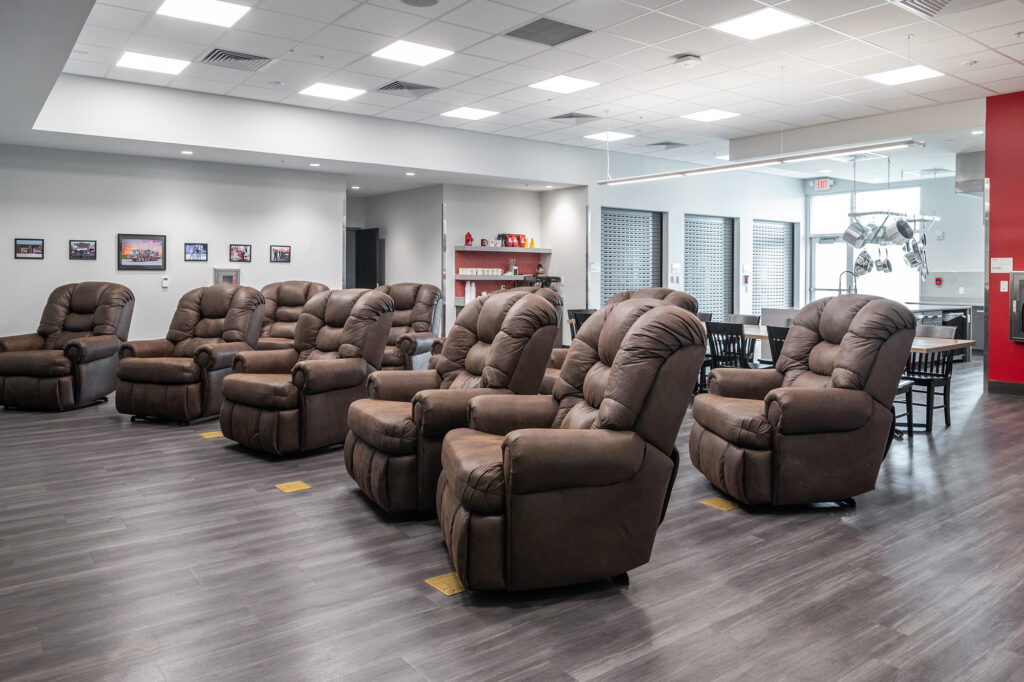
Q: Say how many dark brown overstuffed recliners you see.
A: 10